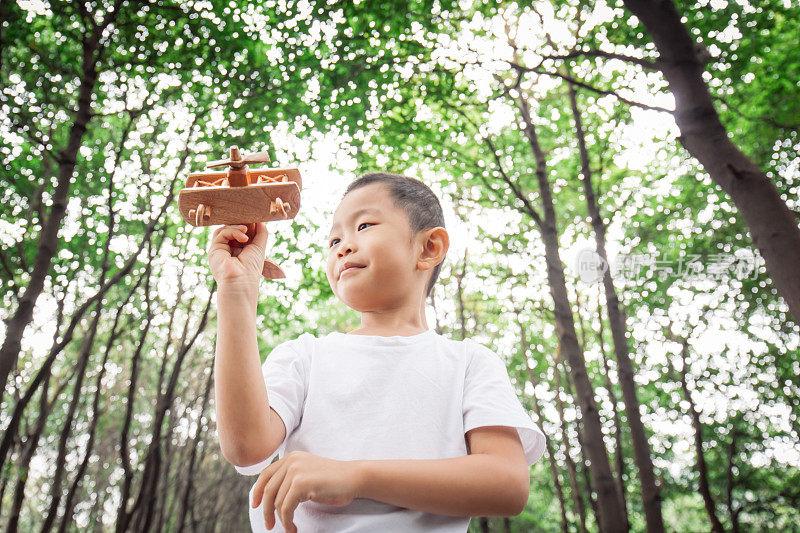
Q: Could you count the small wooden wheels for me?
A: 2